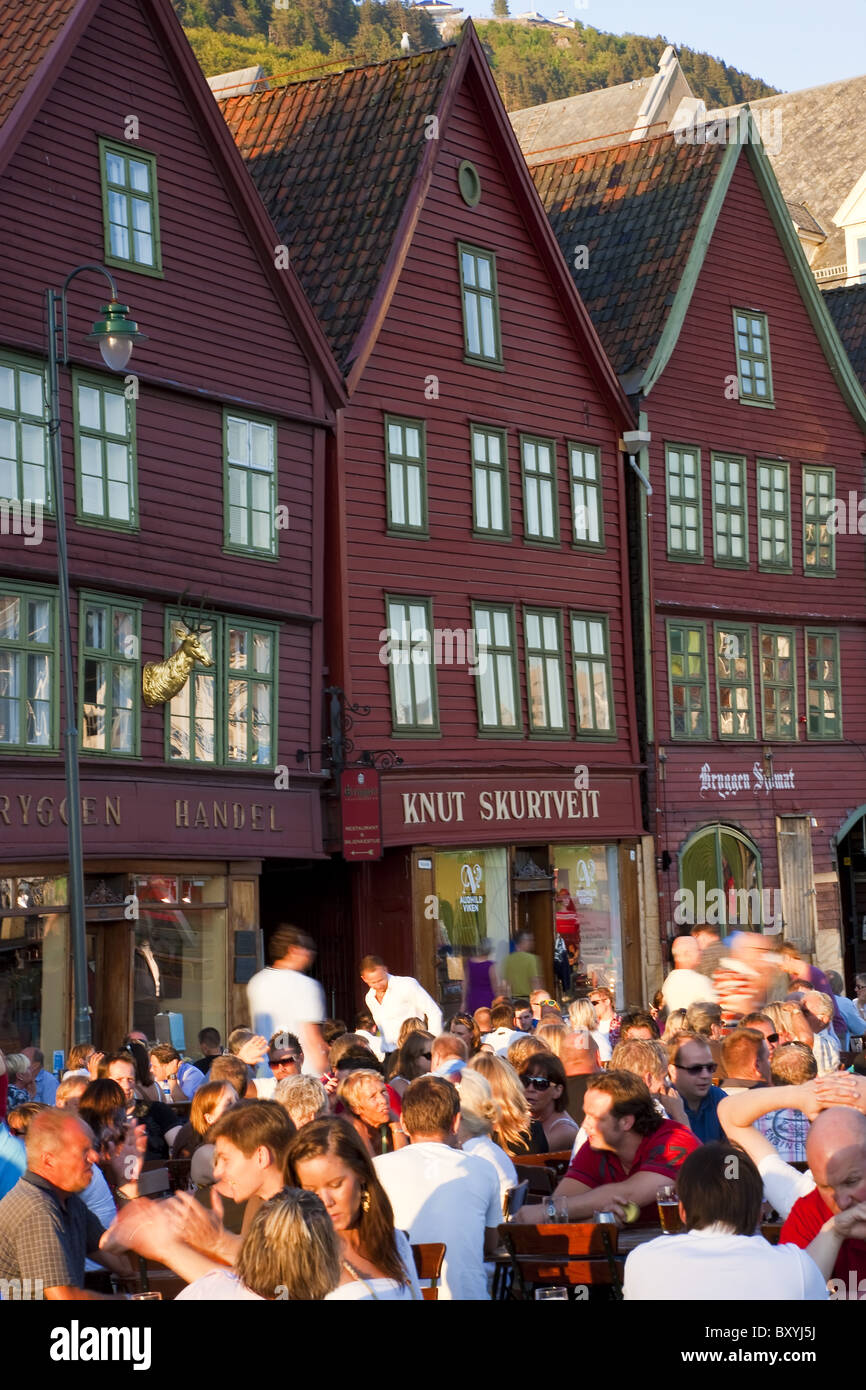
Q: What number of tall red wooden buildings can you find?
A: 3